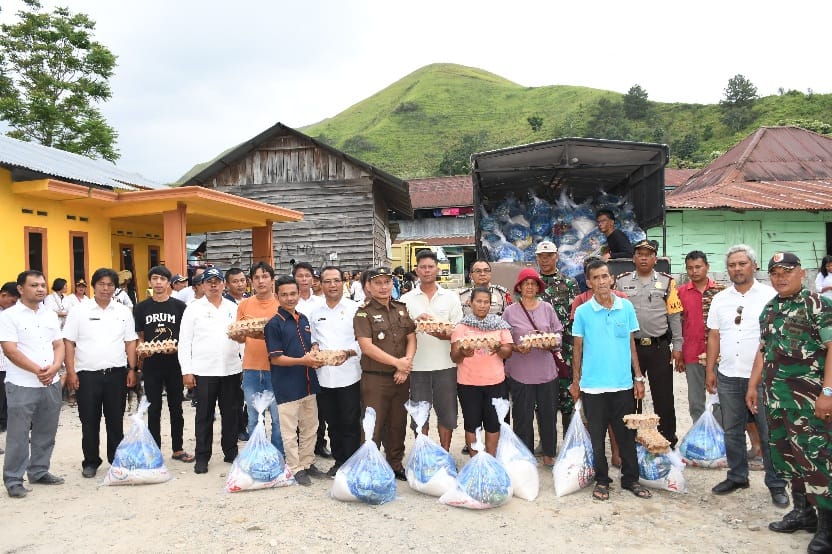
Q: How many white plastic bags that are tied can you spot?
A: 9